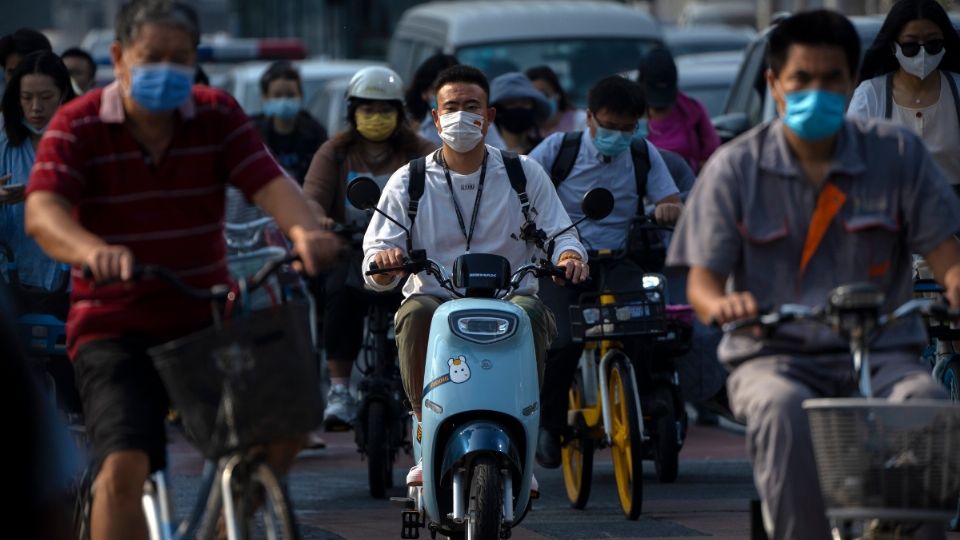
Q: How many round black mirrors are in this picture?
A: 2